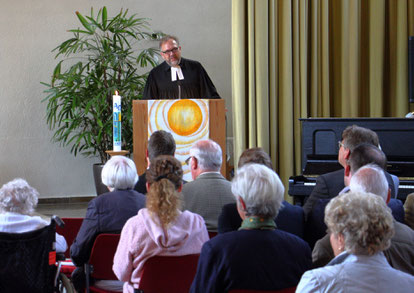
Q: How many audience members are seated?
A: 11